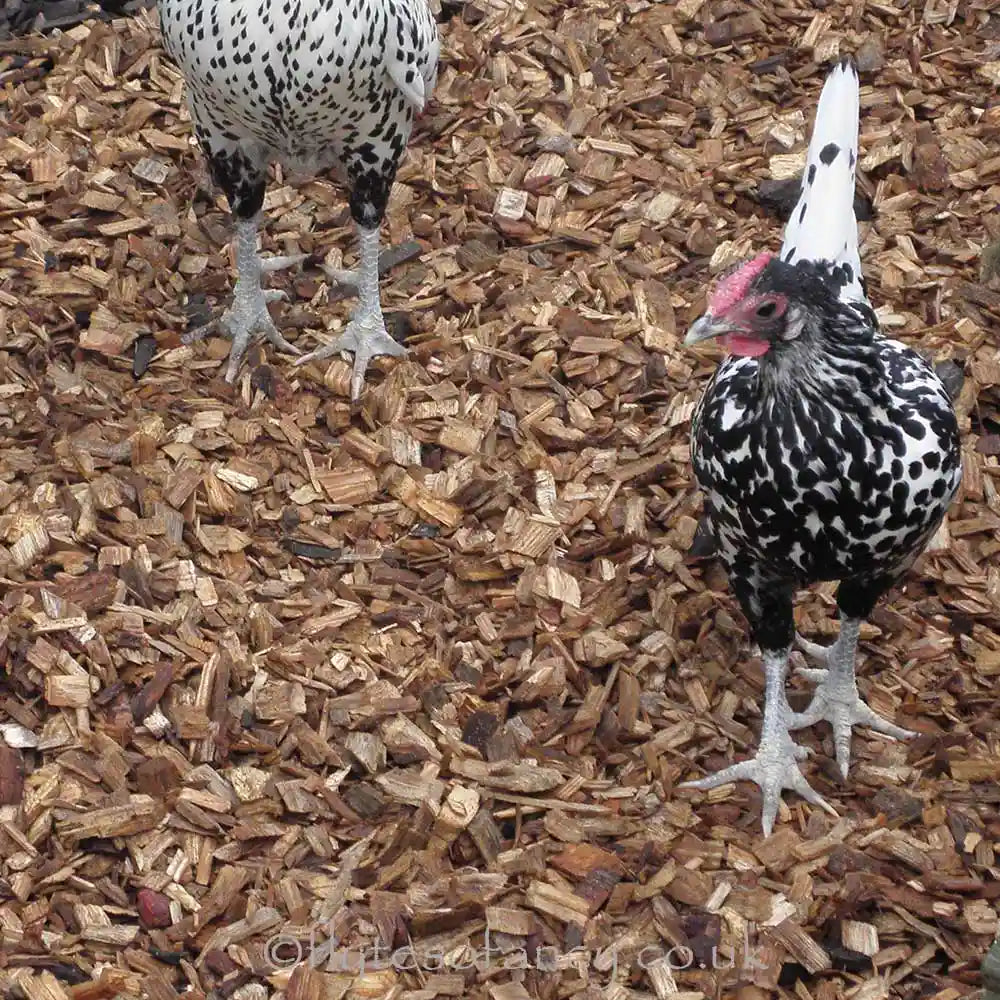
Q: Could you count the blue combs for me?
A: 0